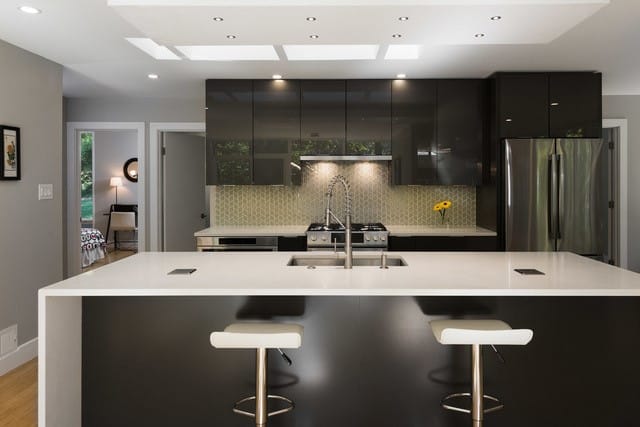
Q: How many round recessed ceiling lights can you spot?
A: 12